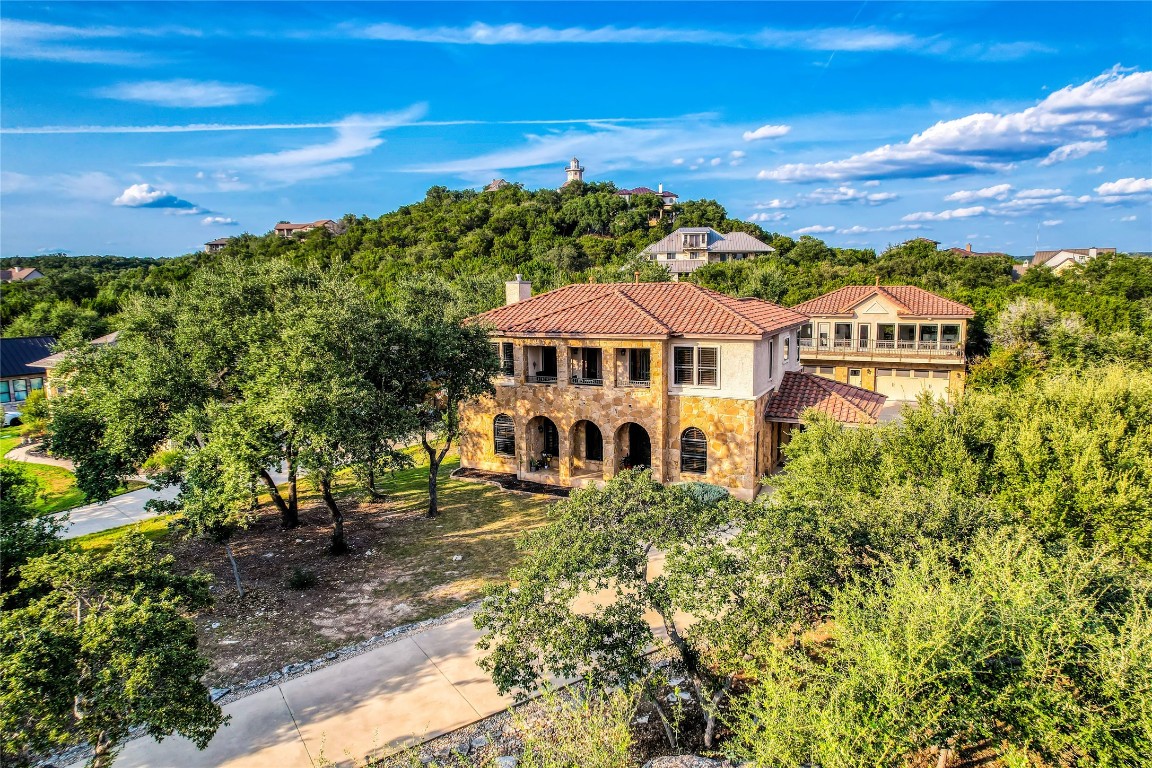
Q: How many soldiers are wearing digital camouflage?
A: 0